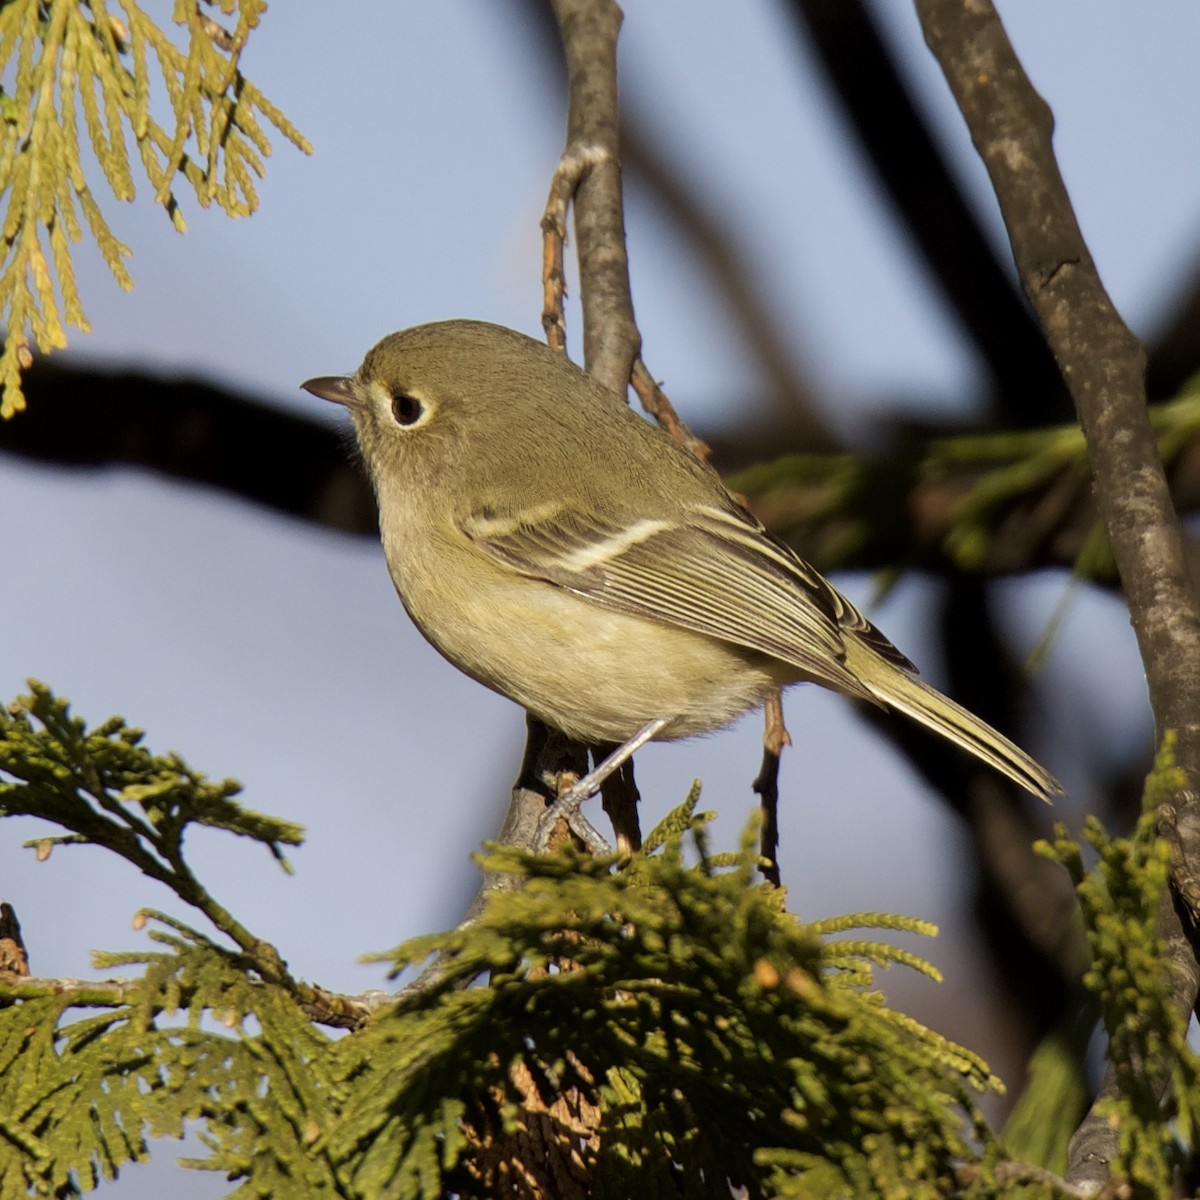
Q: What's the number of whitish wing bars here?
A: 2